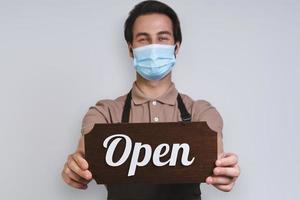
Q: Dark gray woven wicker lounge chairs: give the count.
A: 0